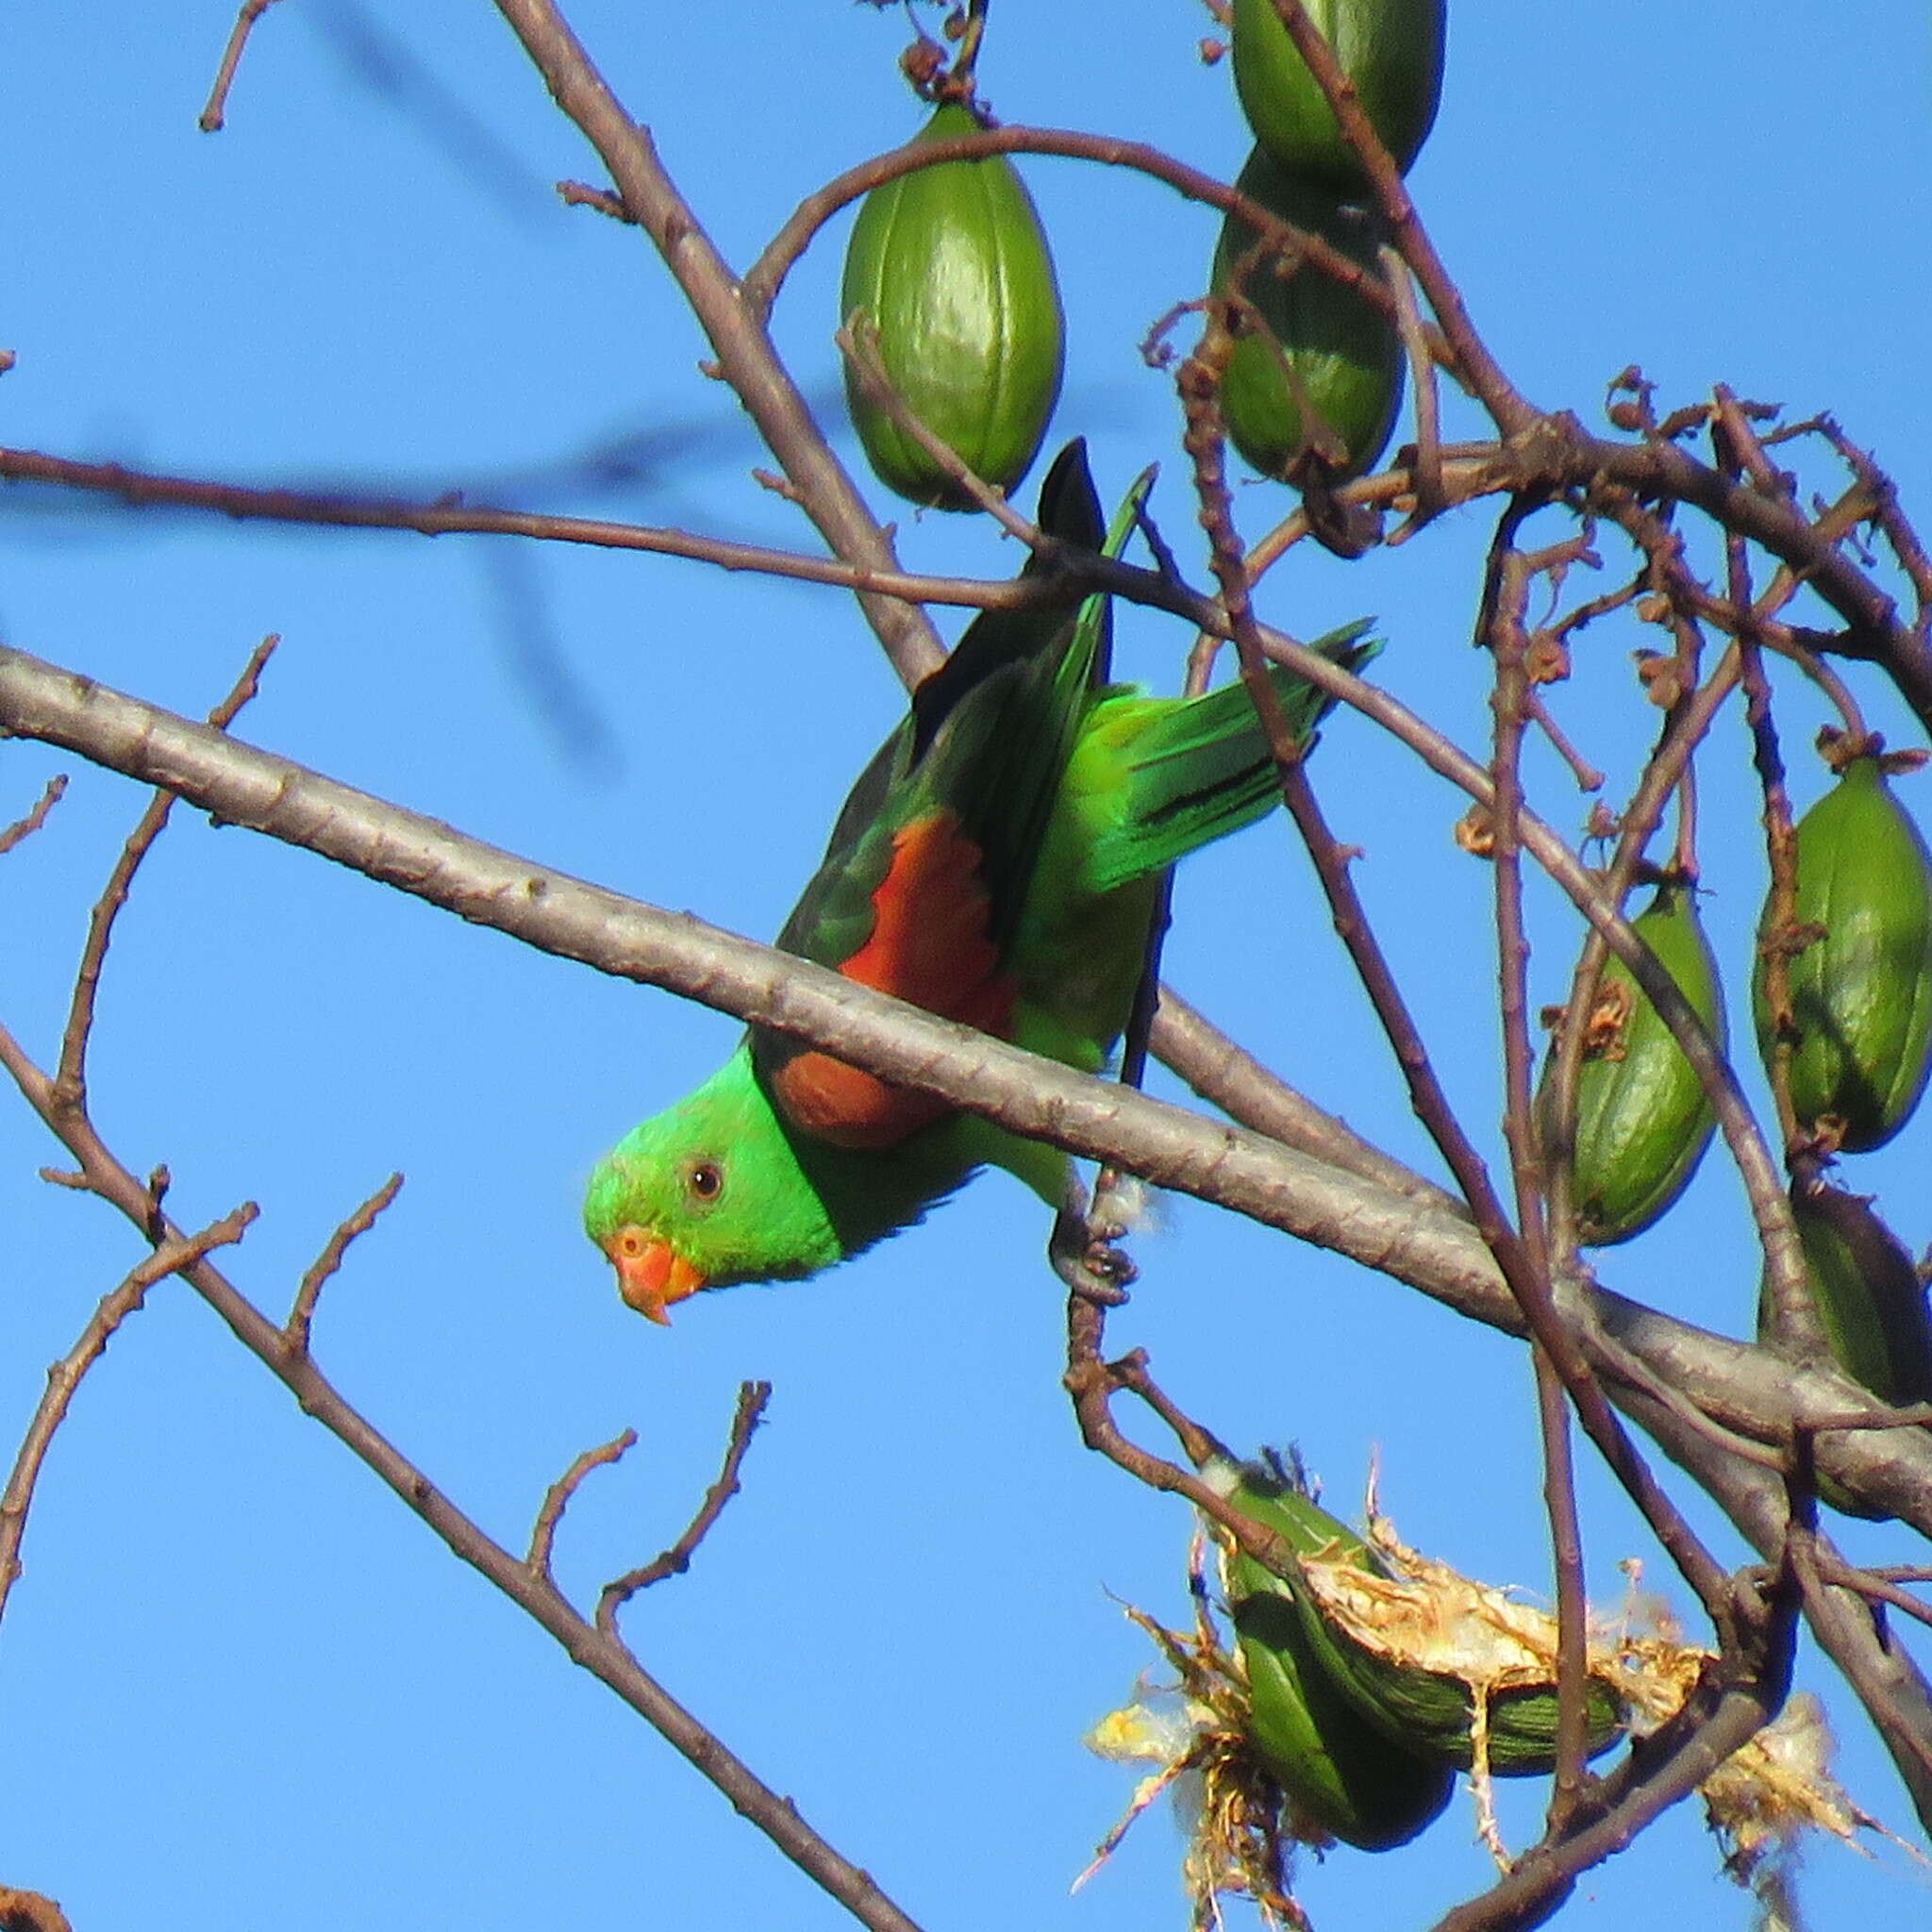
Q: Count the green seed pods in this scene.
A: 8